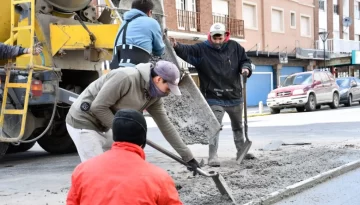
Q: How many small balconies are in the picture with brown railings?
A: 2